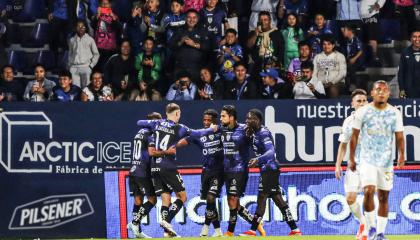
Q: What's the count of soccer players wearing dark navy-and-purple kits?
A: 5